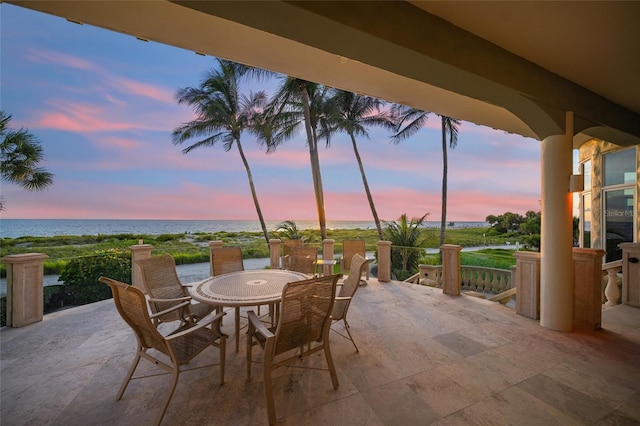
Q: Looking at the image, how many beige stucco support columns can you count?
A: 1